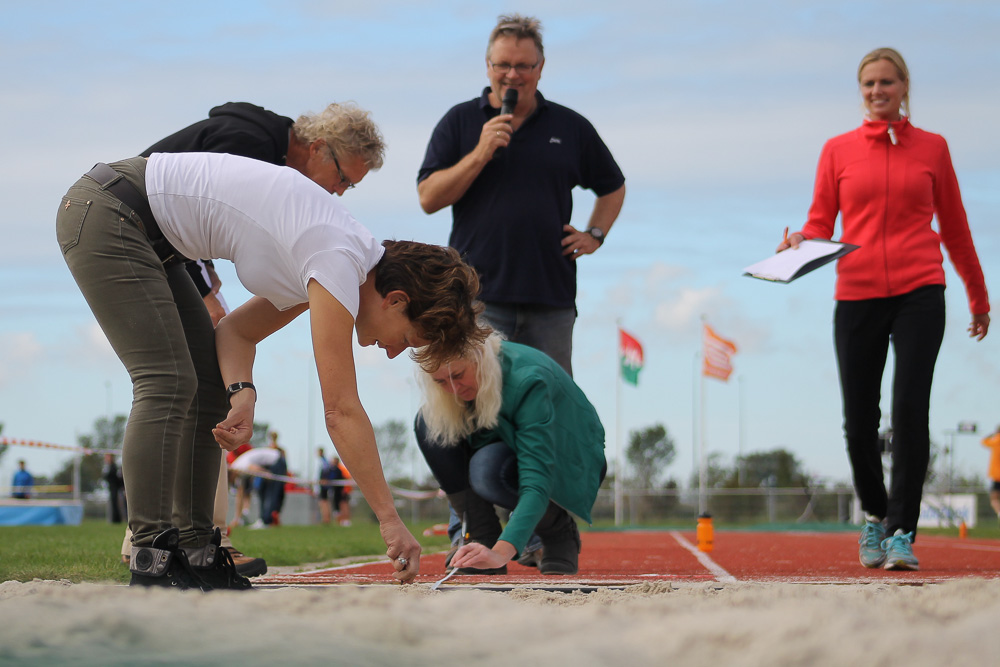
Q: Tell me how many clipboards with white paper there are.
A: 1